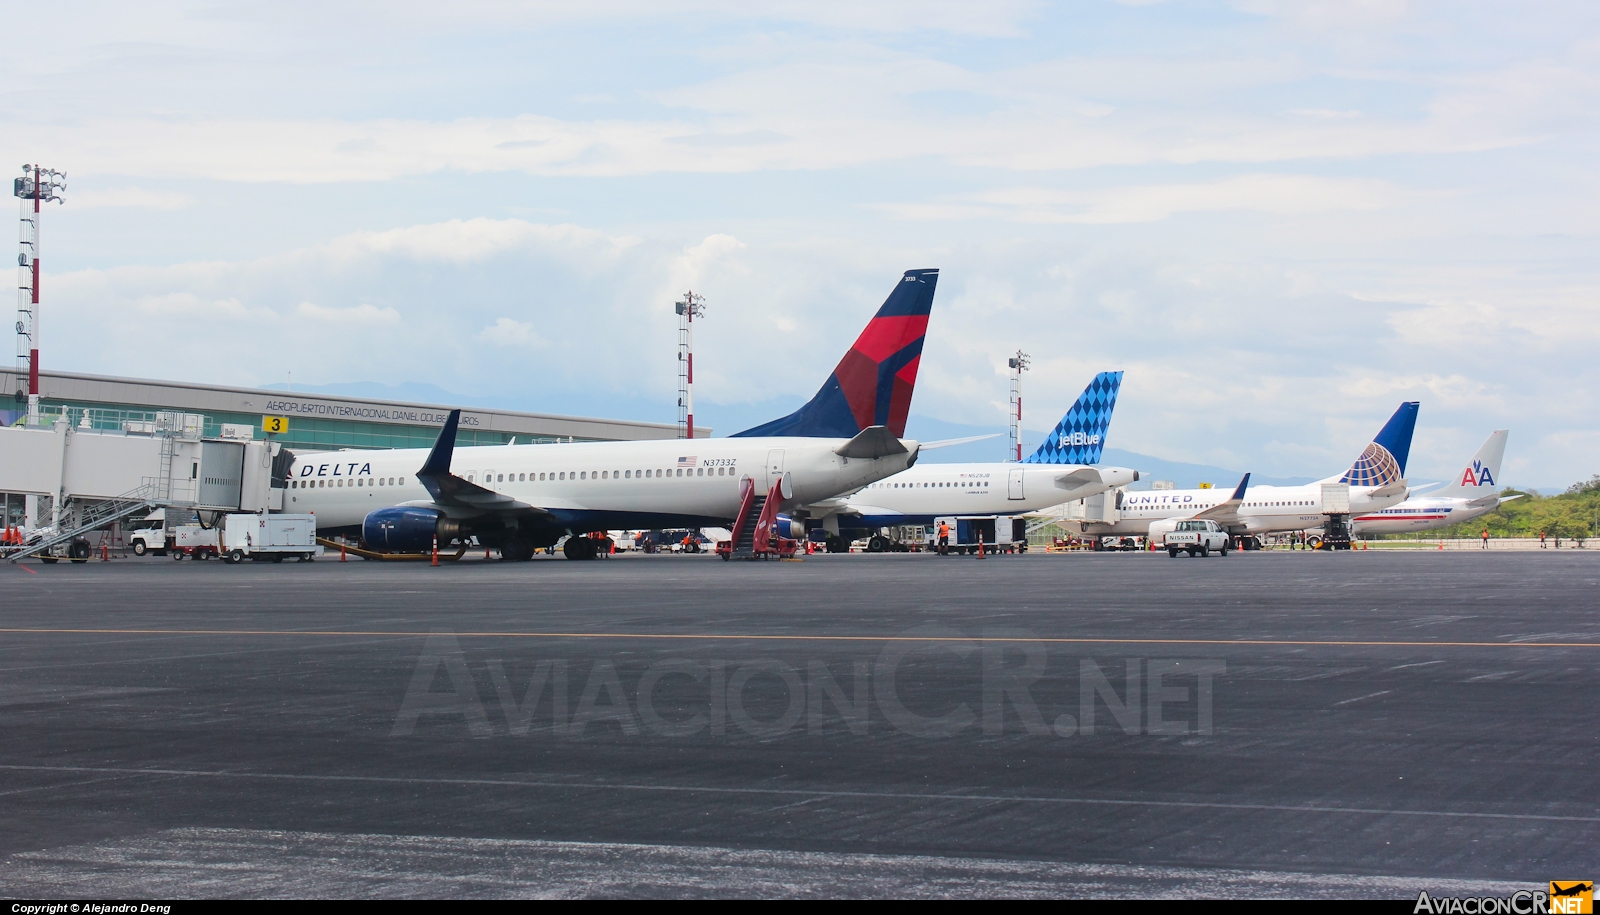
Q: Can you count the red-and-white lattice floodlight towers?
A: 3